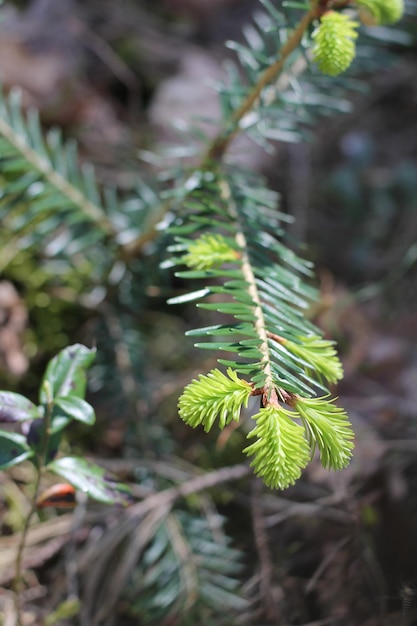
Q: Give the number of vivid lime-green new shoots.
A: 7